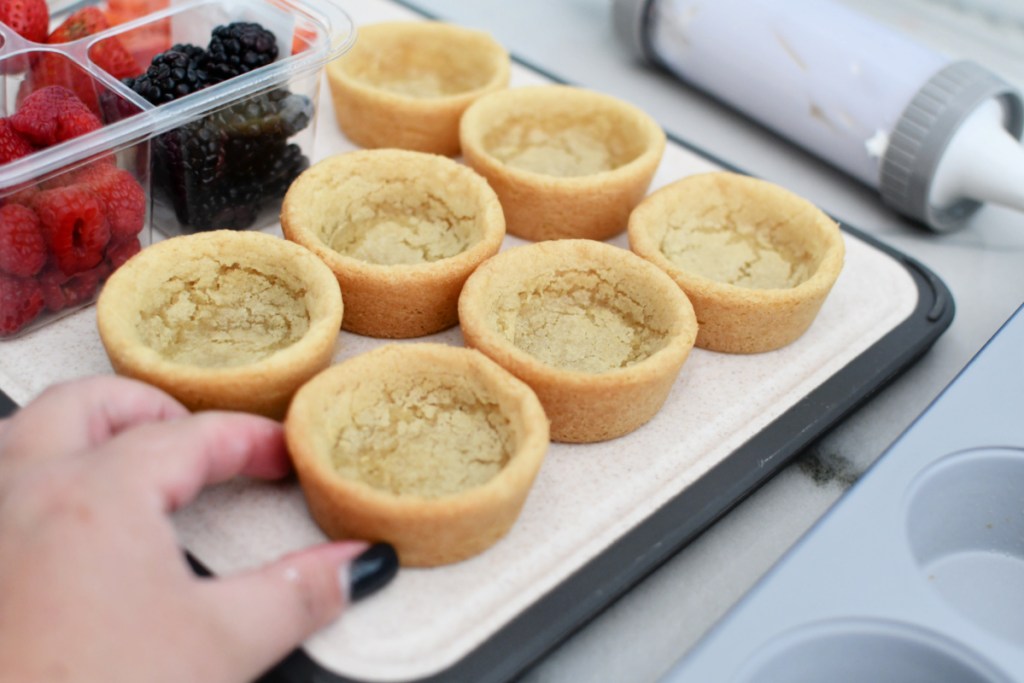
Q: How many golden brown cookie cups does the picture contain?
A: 7